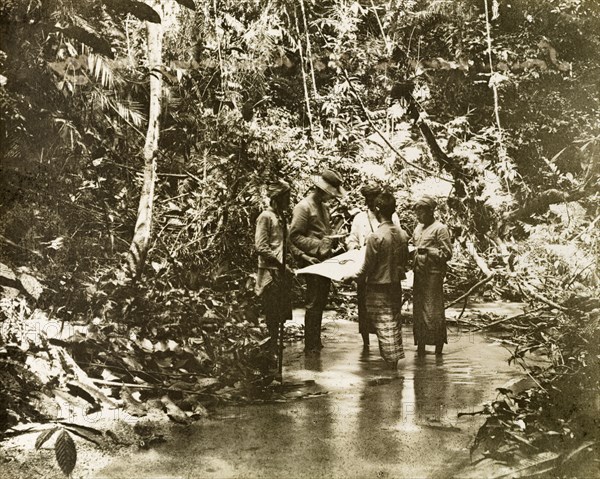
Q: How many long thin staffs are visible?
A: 1